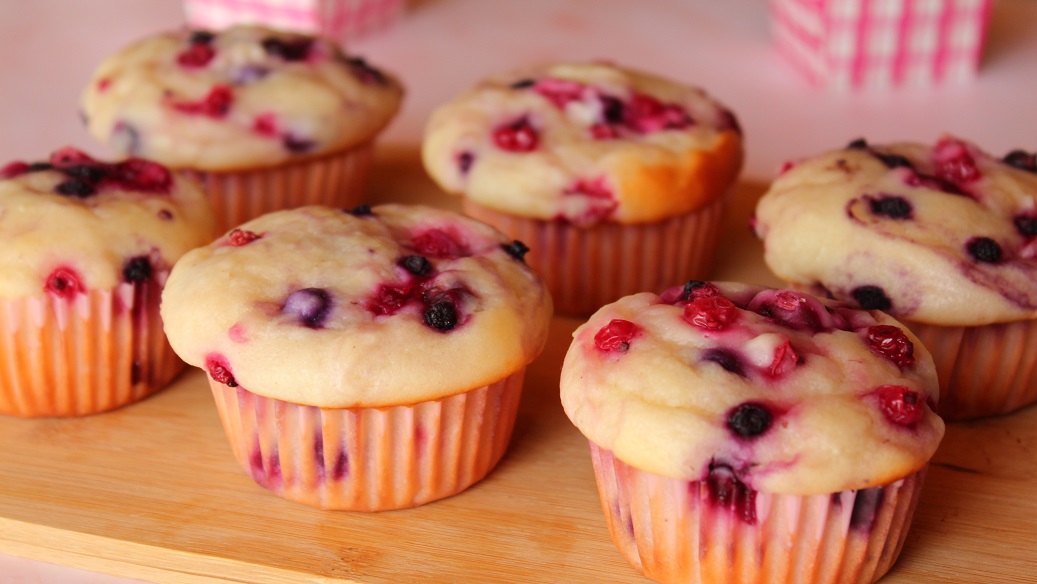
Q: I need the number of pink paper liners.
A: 6